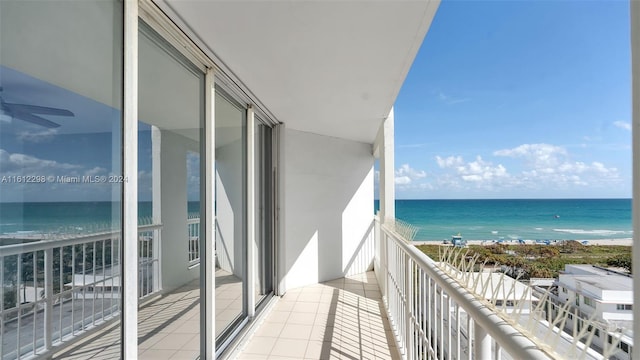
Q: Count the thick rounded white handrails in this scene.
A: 1